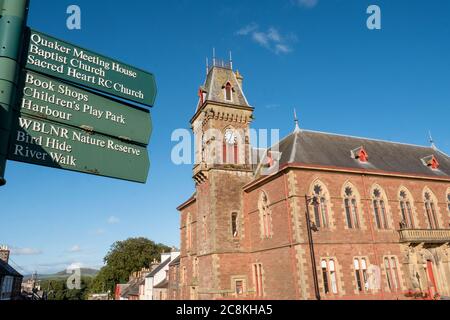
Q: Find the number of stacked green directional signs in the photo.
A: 3